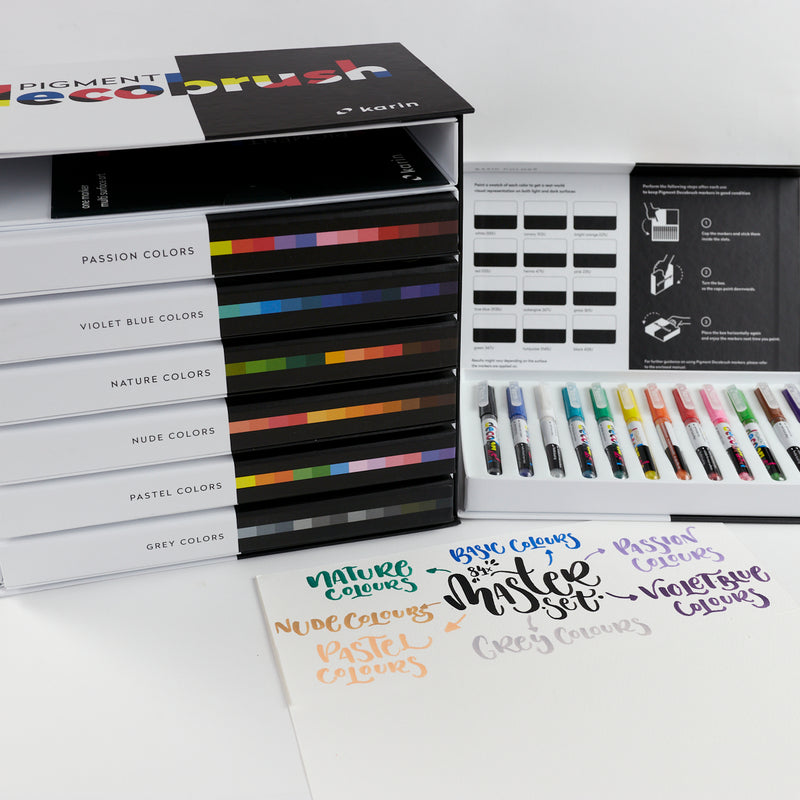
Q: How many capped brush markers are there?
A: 12